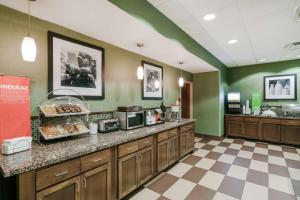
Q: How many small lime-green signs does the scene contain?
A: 1